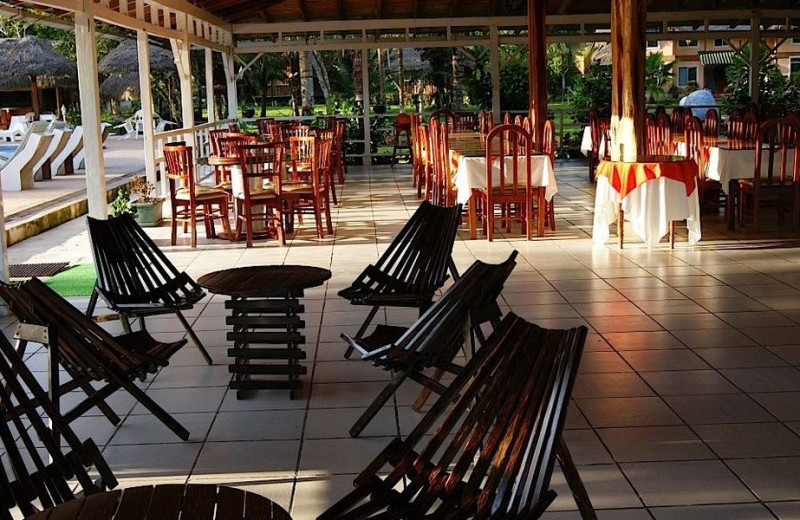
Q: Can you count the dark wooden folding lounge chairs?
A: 6